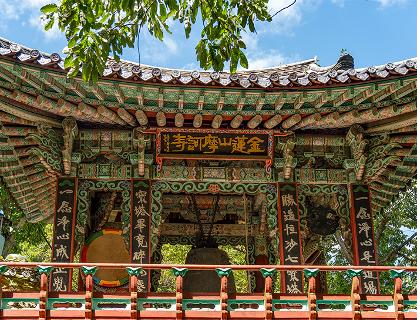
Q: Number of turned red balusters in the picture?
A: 9